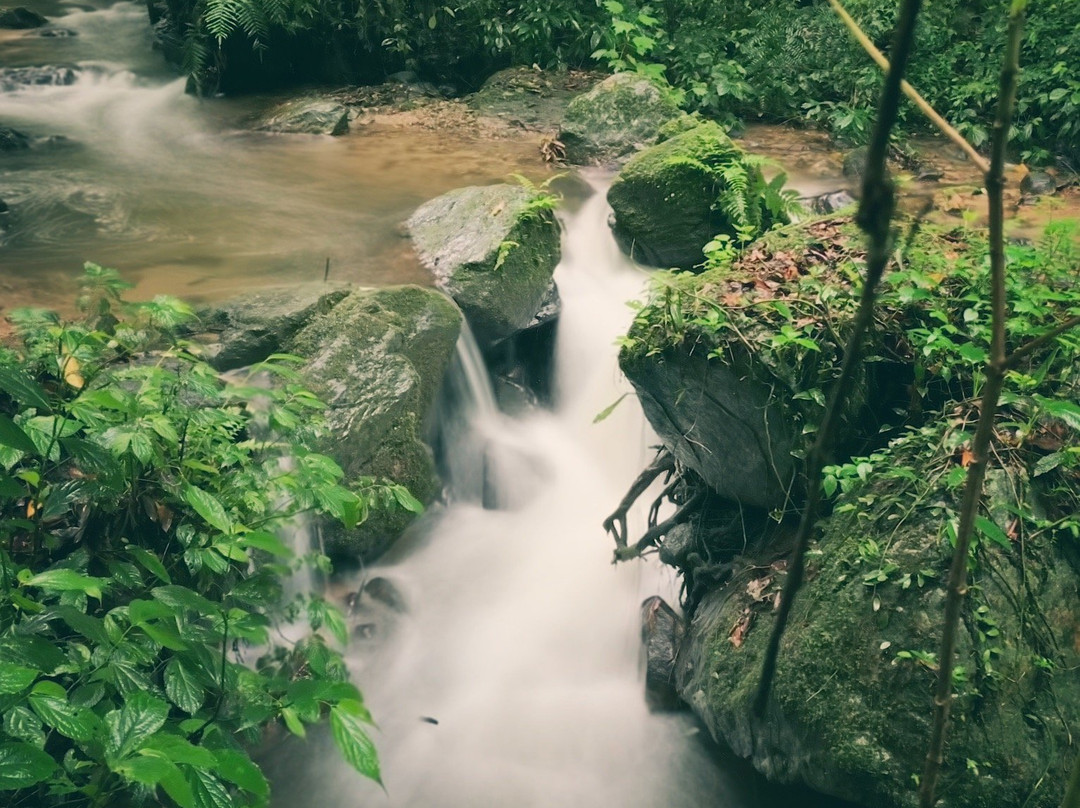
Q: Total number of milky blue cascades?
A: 0